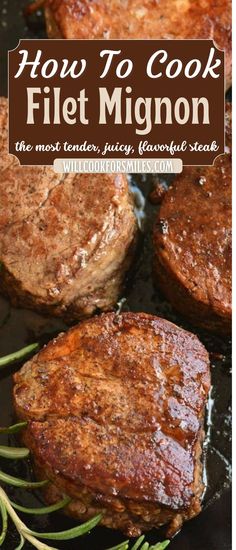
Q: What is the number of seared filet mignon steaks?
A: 4